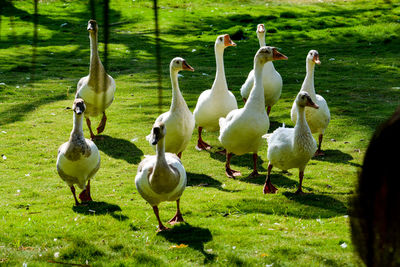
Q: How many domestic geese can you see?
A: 9